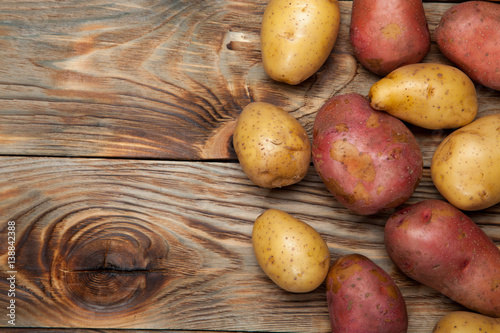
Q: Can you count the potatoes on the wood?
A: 11